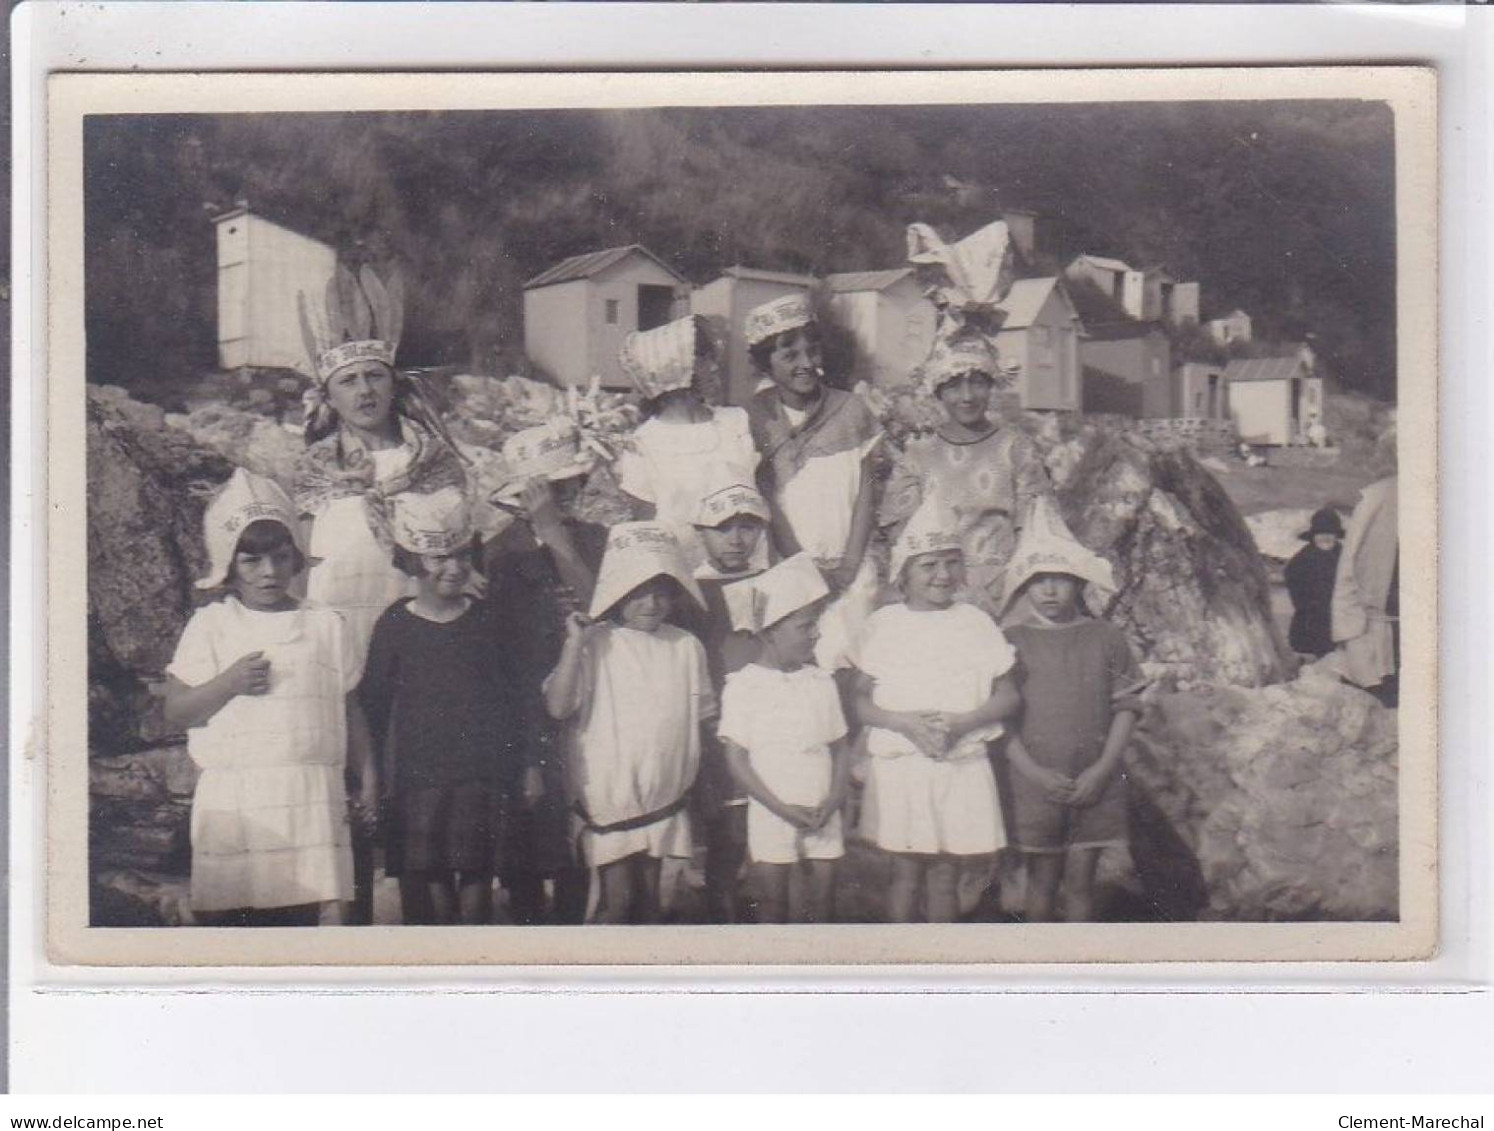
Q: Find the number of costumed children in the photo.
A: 12